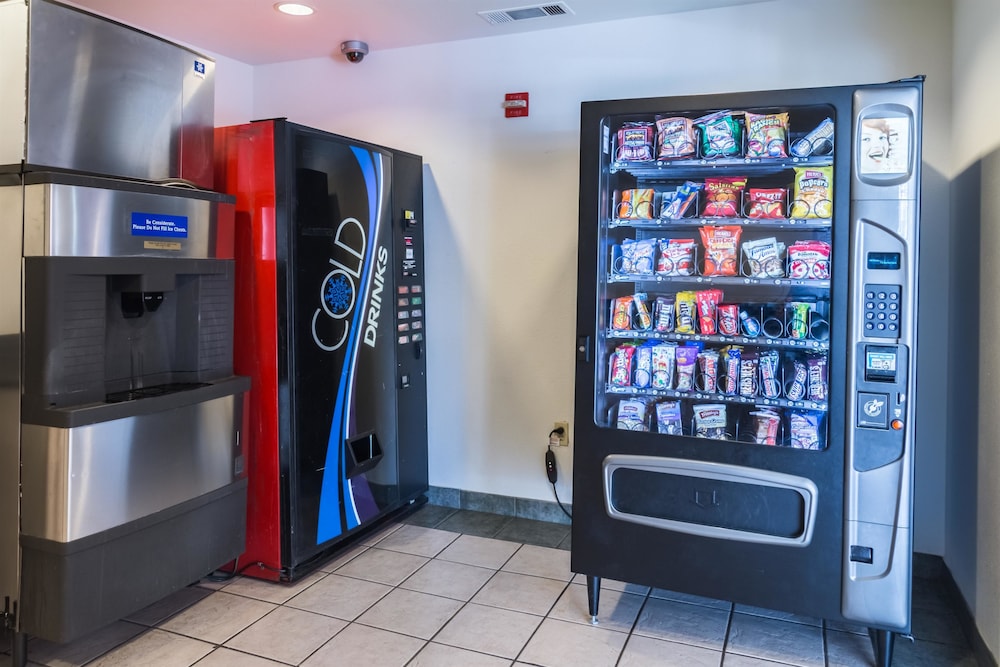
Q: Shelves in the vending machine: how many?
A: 6